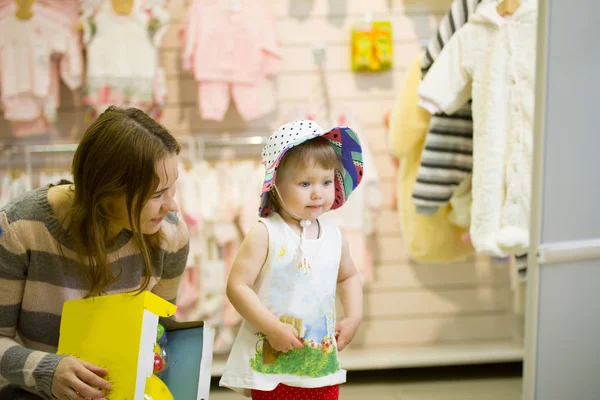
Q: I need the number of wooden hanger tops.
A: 3